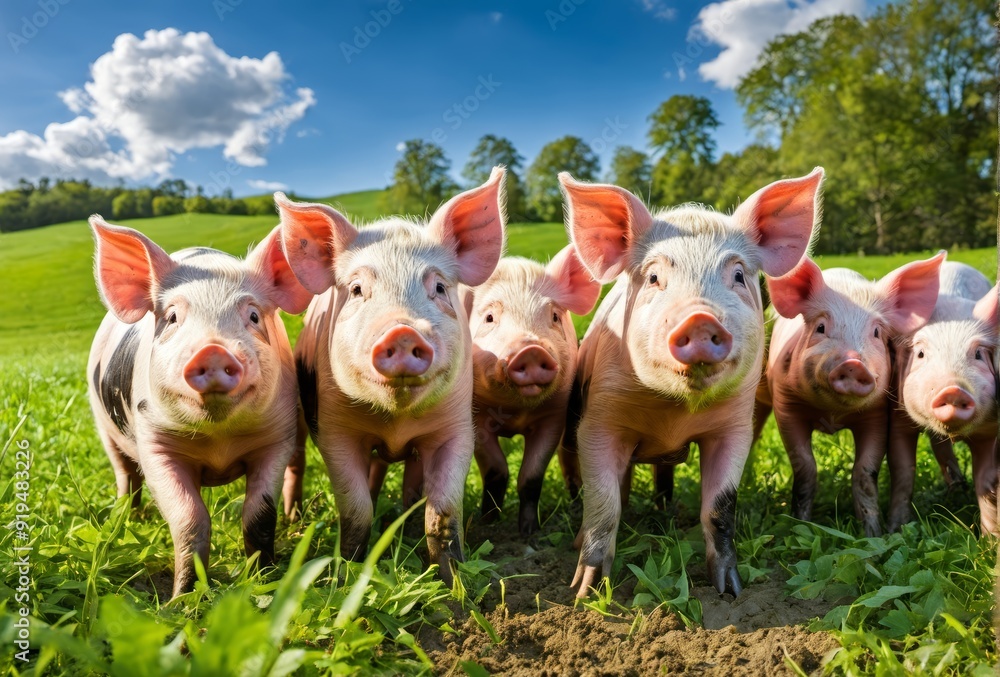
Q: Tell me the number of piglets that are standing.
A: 6